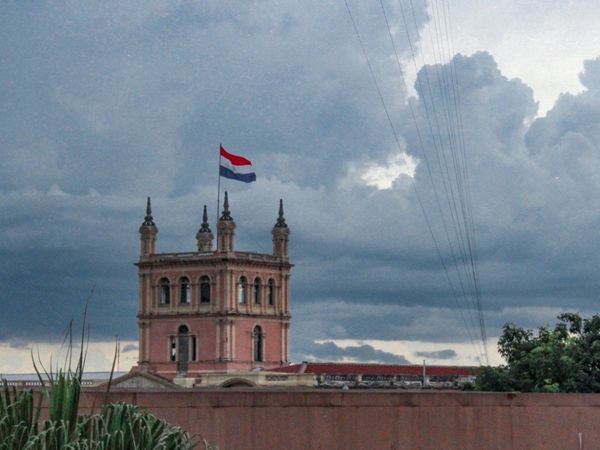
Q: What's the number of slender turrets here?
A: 4